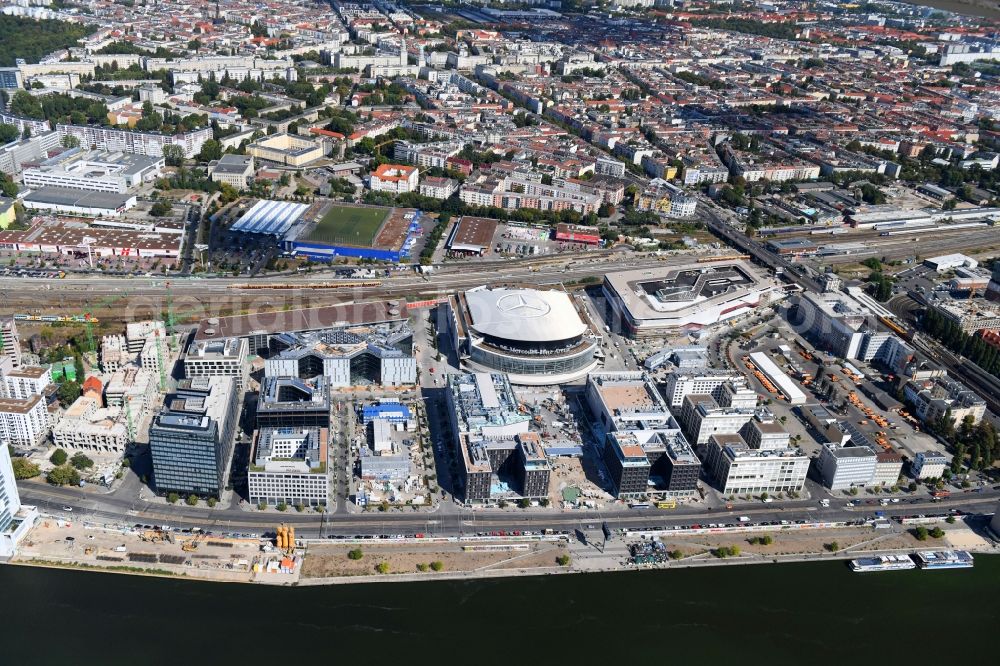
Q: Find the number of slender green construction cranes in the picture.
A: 4